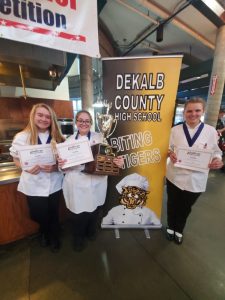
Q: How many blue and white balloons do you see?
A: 0